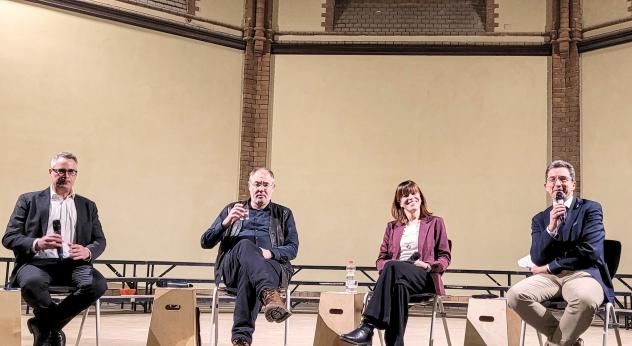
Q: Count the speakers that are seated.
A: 4